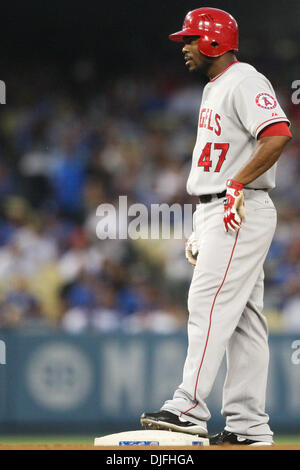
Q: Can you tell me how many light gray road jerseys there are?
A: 1